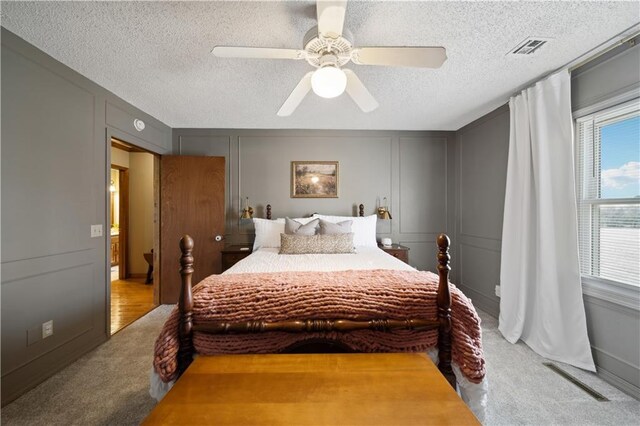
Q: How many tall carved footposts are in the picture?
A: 2